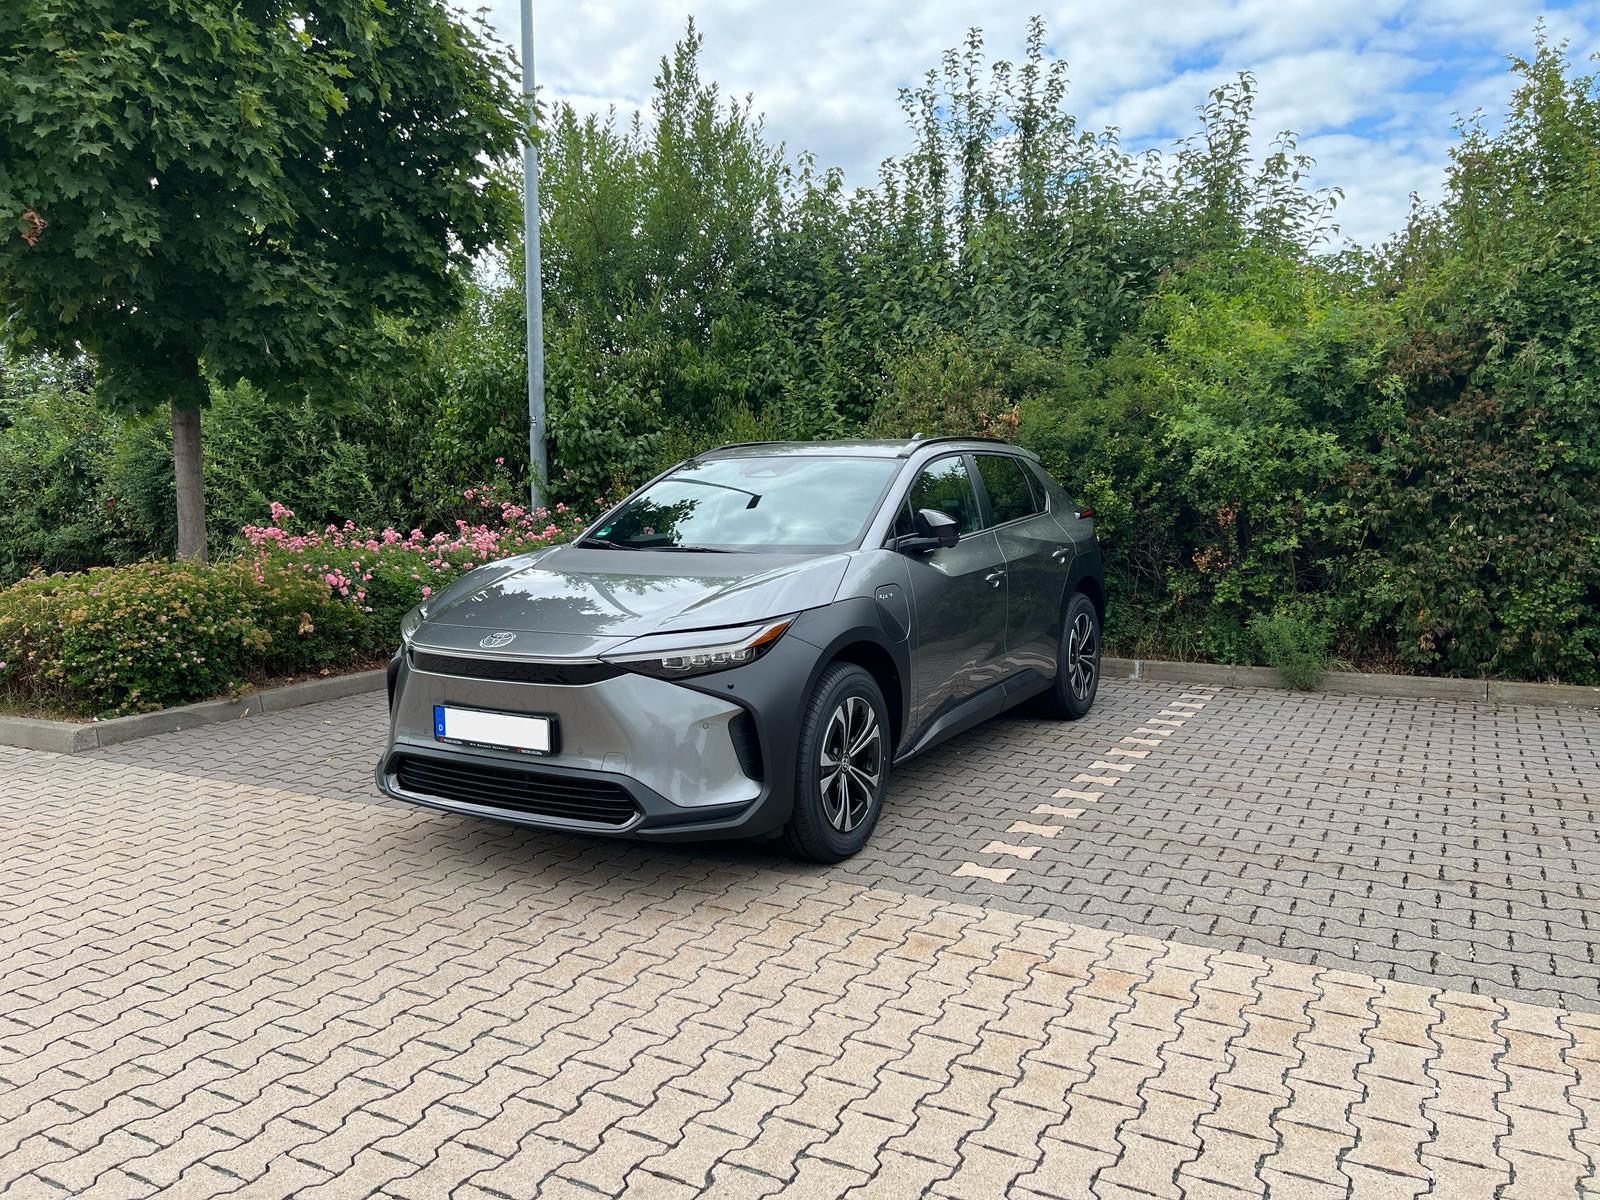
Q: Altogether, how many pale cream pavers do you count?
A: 15